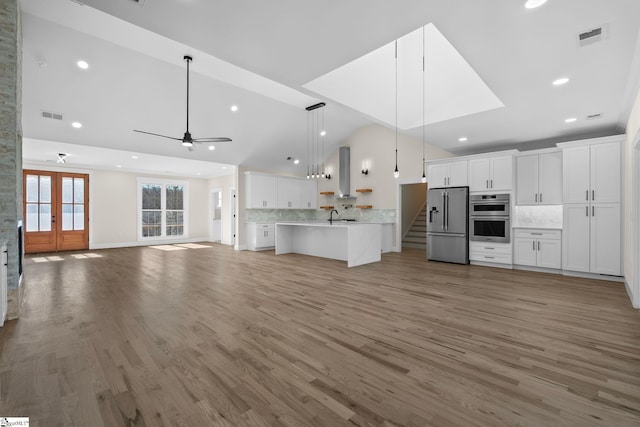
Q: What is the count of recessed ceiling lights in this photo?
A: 14